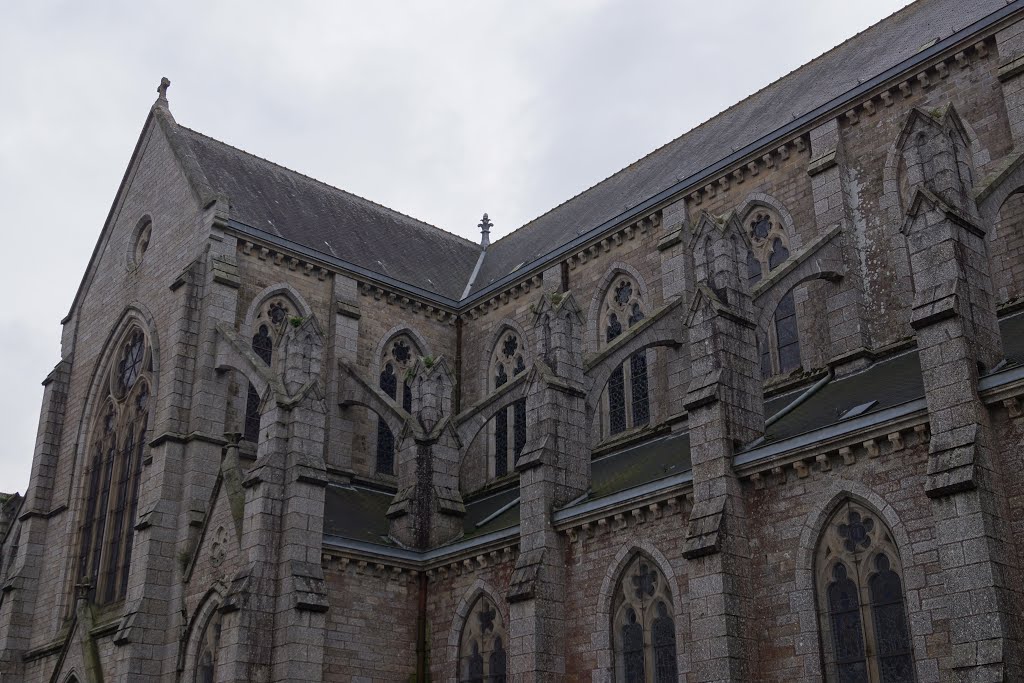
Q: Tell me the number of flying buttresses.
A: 6